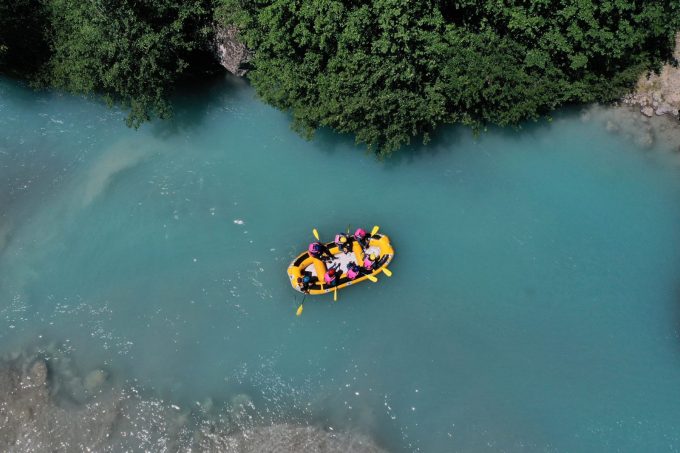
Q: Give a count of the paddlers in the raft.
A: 7